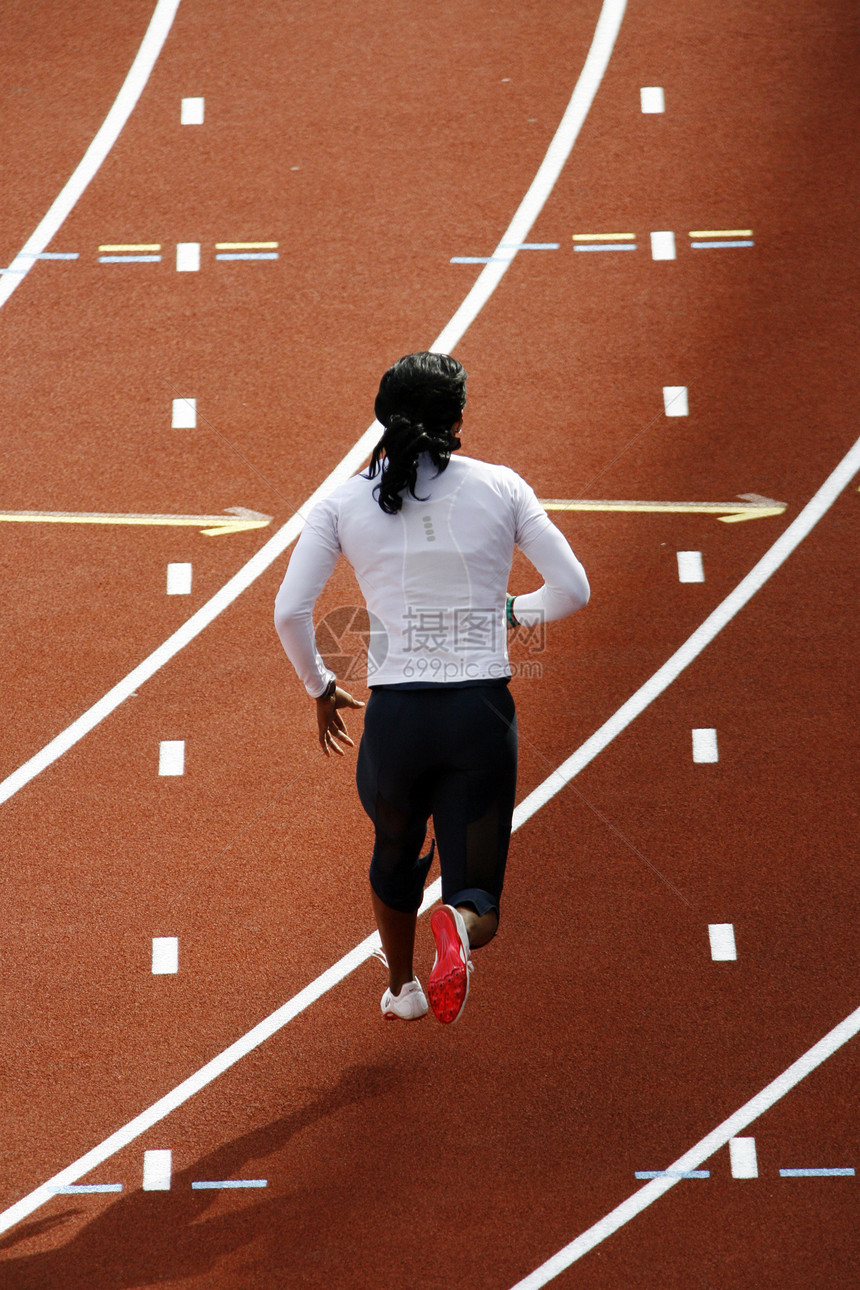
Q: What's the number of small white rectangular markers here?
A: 14